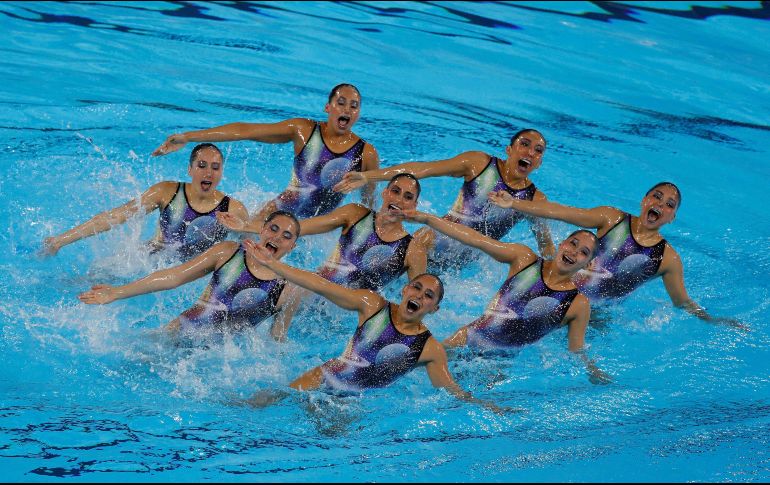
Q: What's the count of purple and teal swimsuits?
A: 8